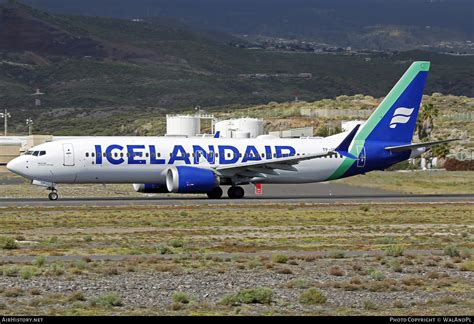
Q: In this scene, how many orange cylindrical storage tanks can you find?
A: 0